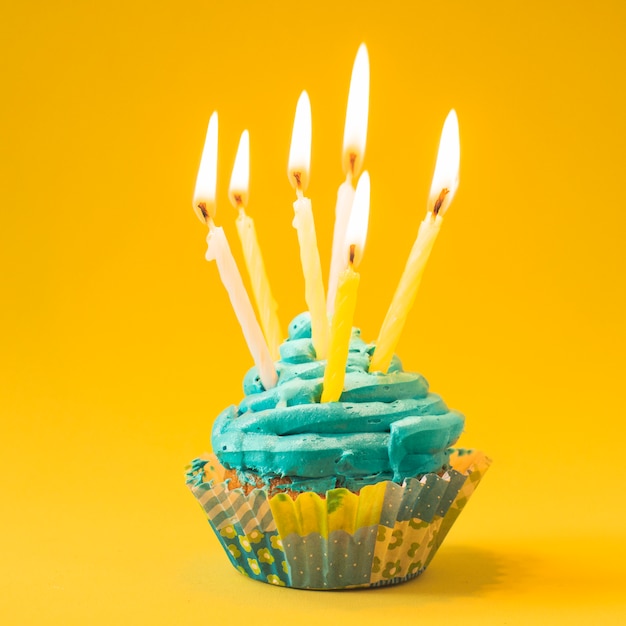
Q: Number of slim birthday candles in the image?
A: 6